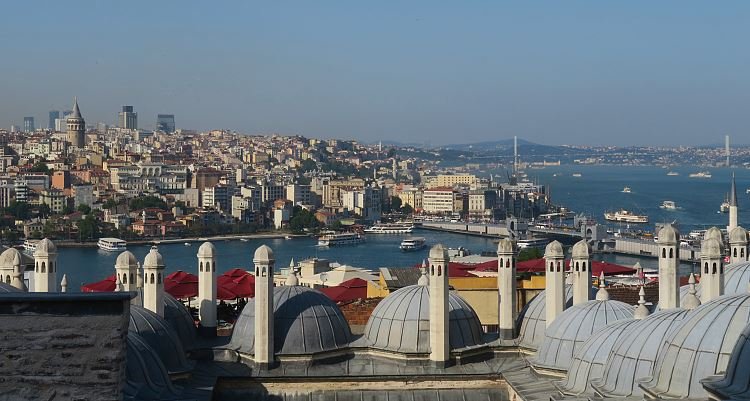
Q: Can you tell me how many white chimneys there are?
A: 14